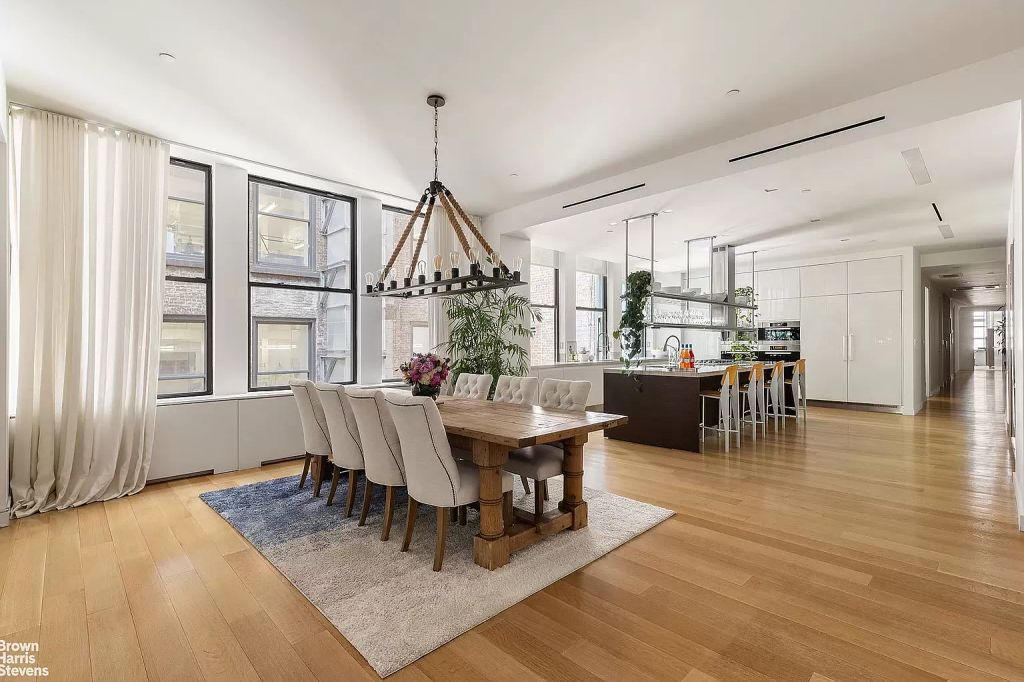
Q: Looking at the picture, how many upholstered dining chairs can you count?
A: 8